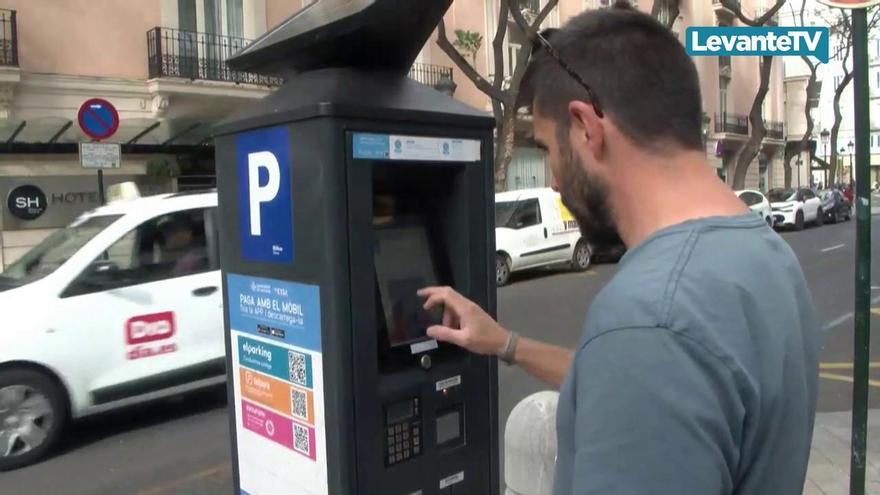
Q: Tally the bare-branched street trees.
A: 5